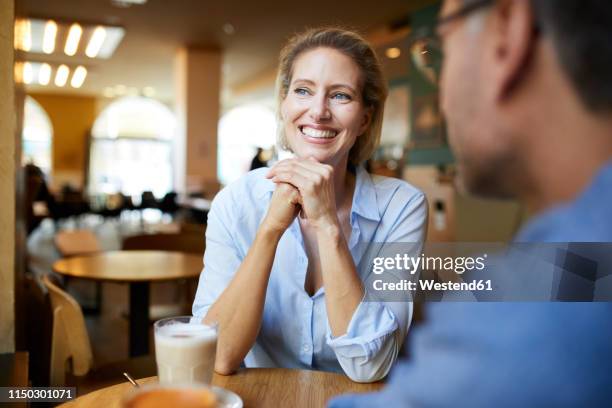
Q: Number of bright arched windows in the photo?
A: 3